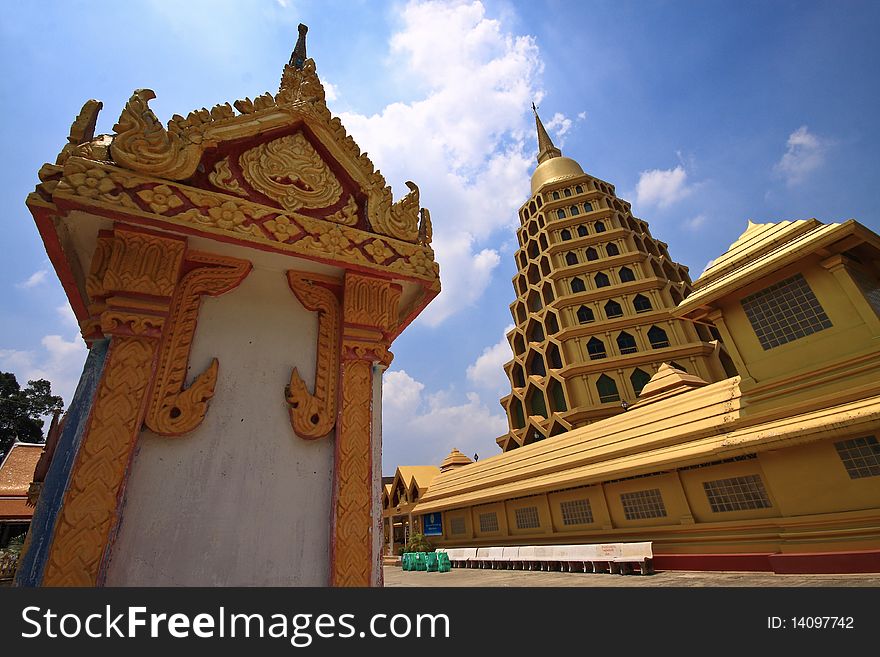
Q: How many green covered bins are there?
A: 5